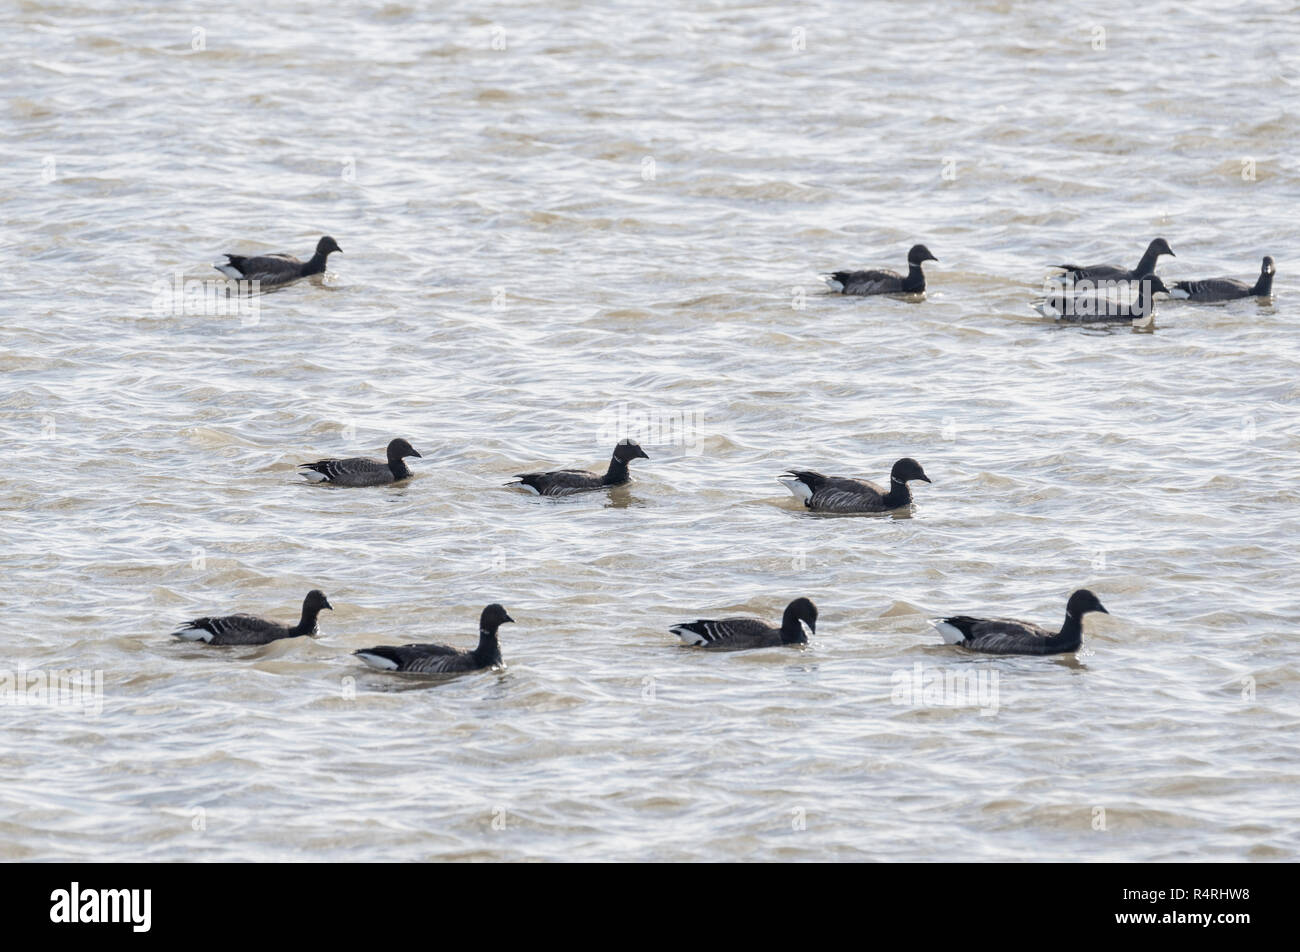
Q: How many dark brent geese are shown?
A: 12